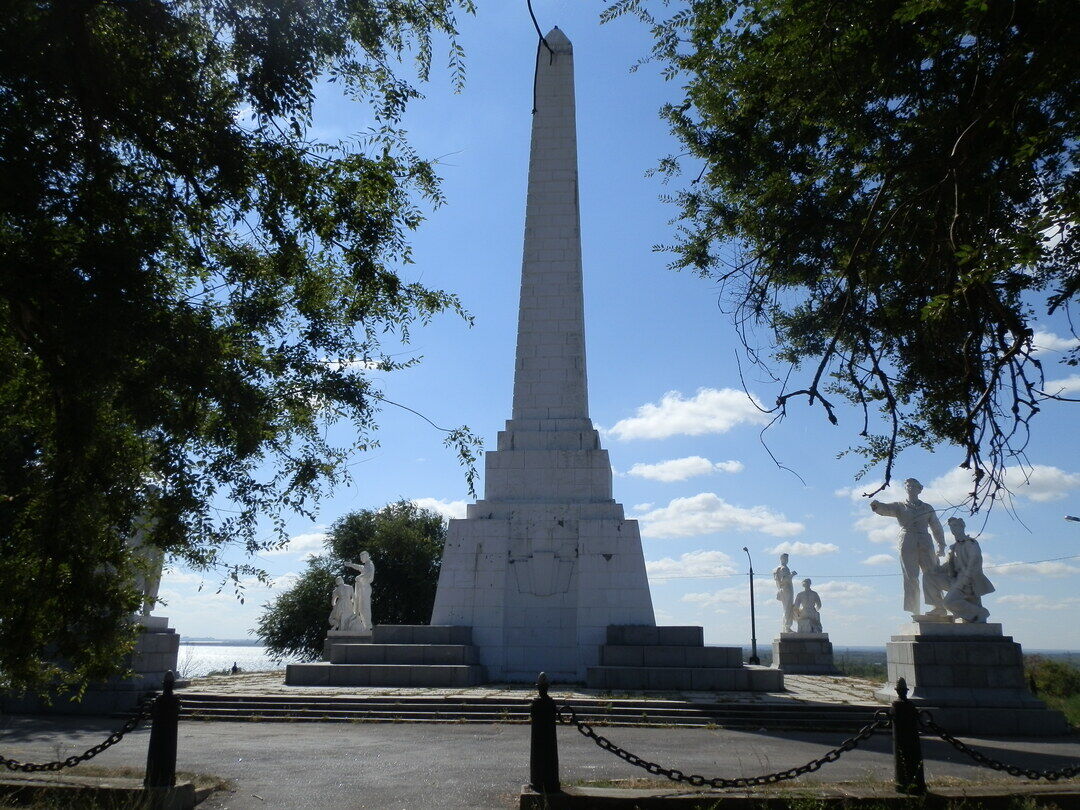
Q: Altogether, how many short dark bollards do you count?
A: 3